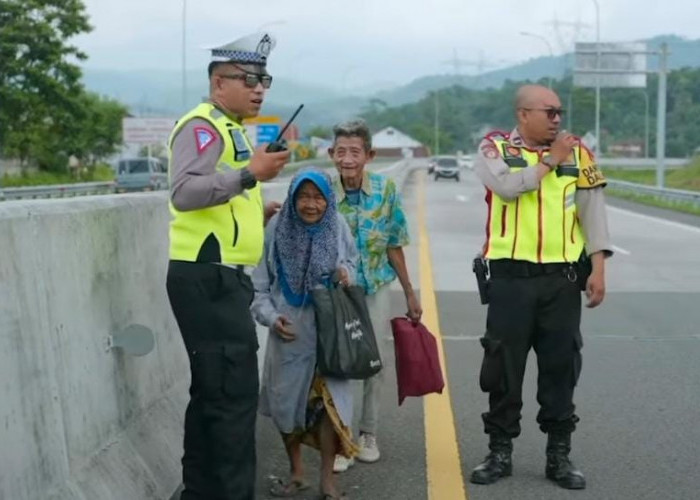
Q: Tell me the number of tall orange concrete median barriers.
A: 0